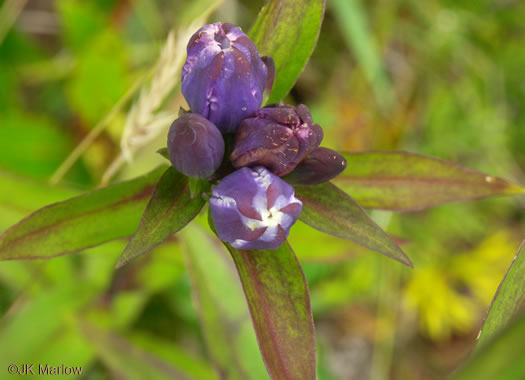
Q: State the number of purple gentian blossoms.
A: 5